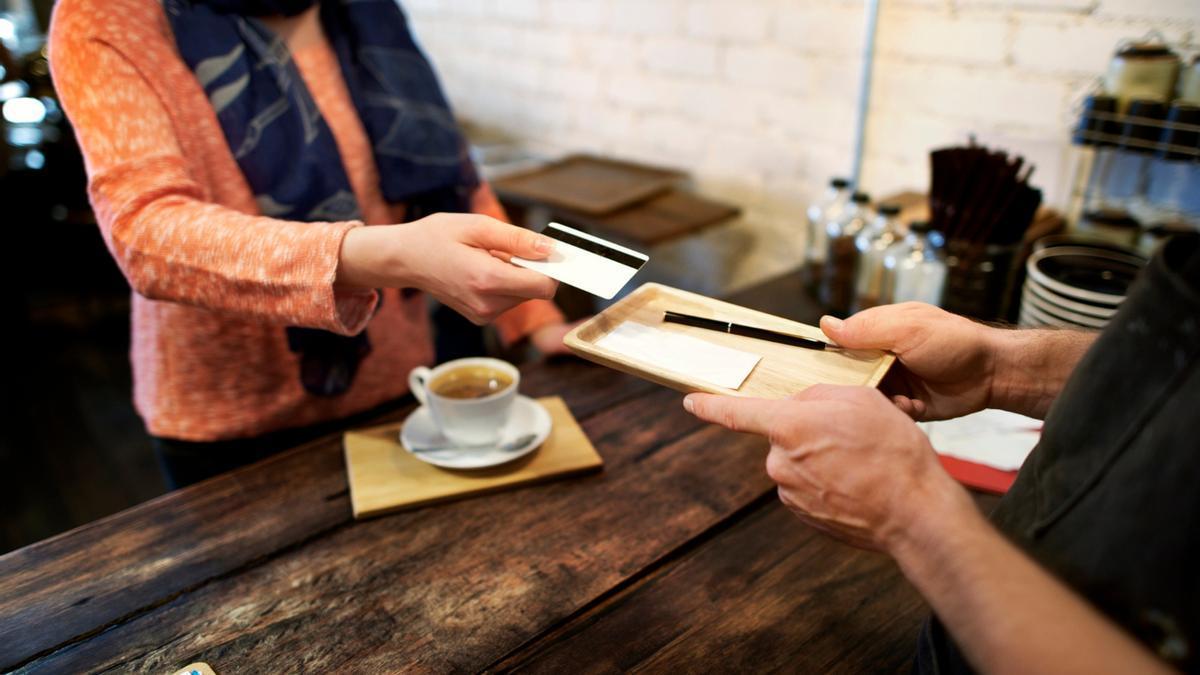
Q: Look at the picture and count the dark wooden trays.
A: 2